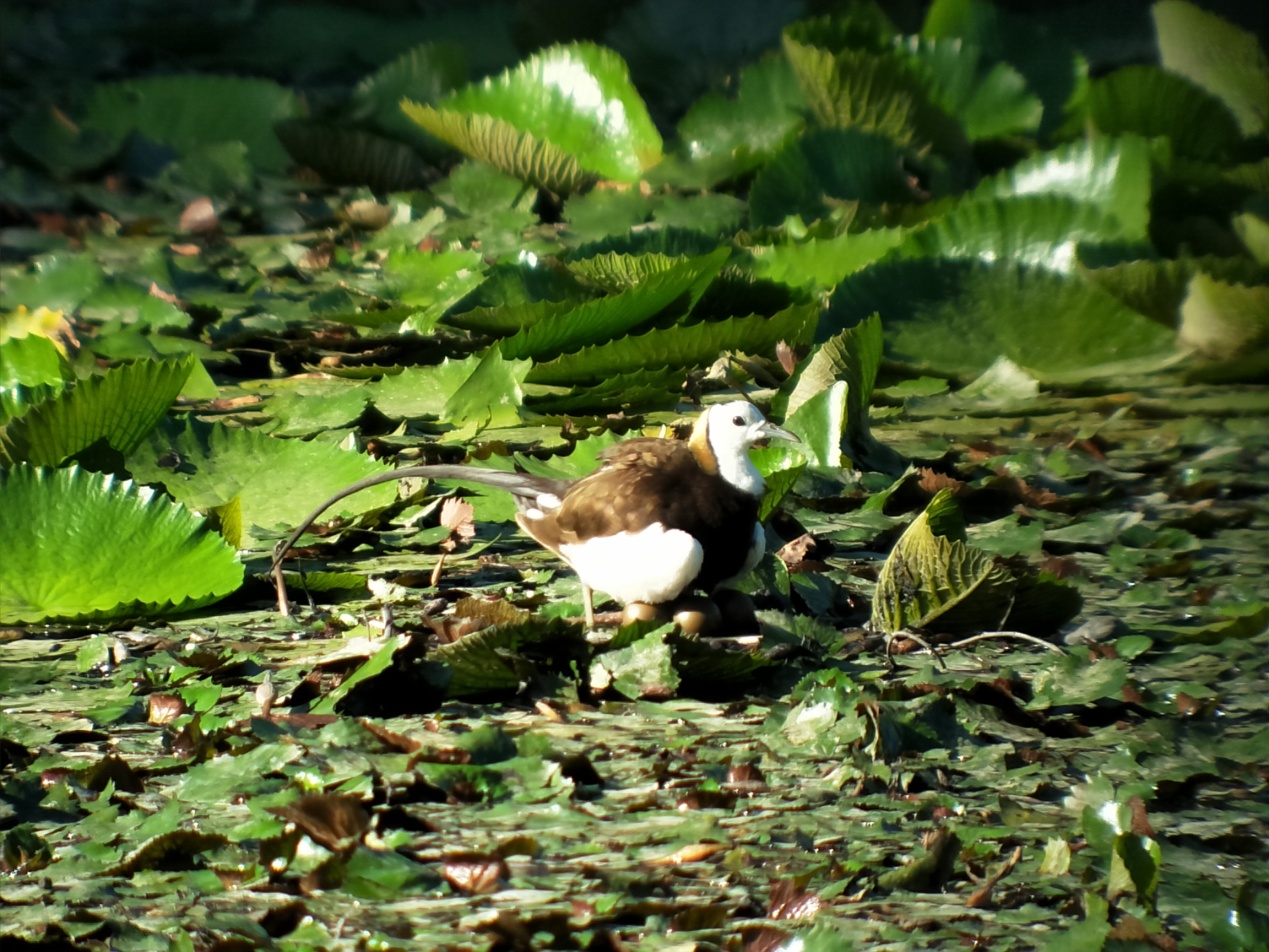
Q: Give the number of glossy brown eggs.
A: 3